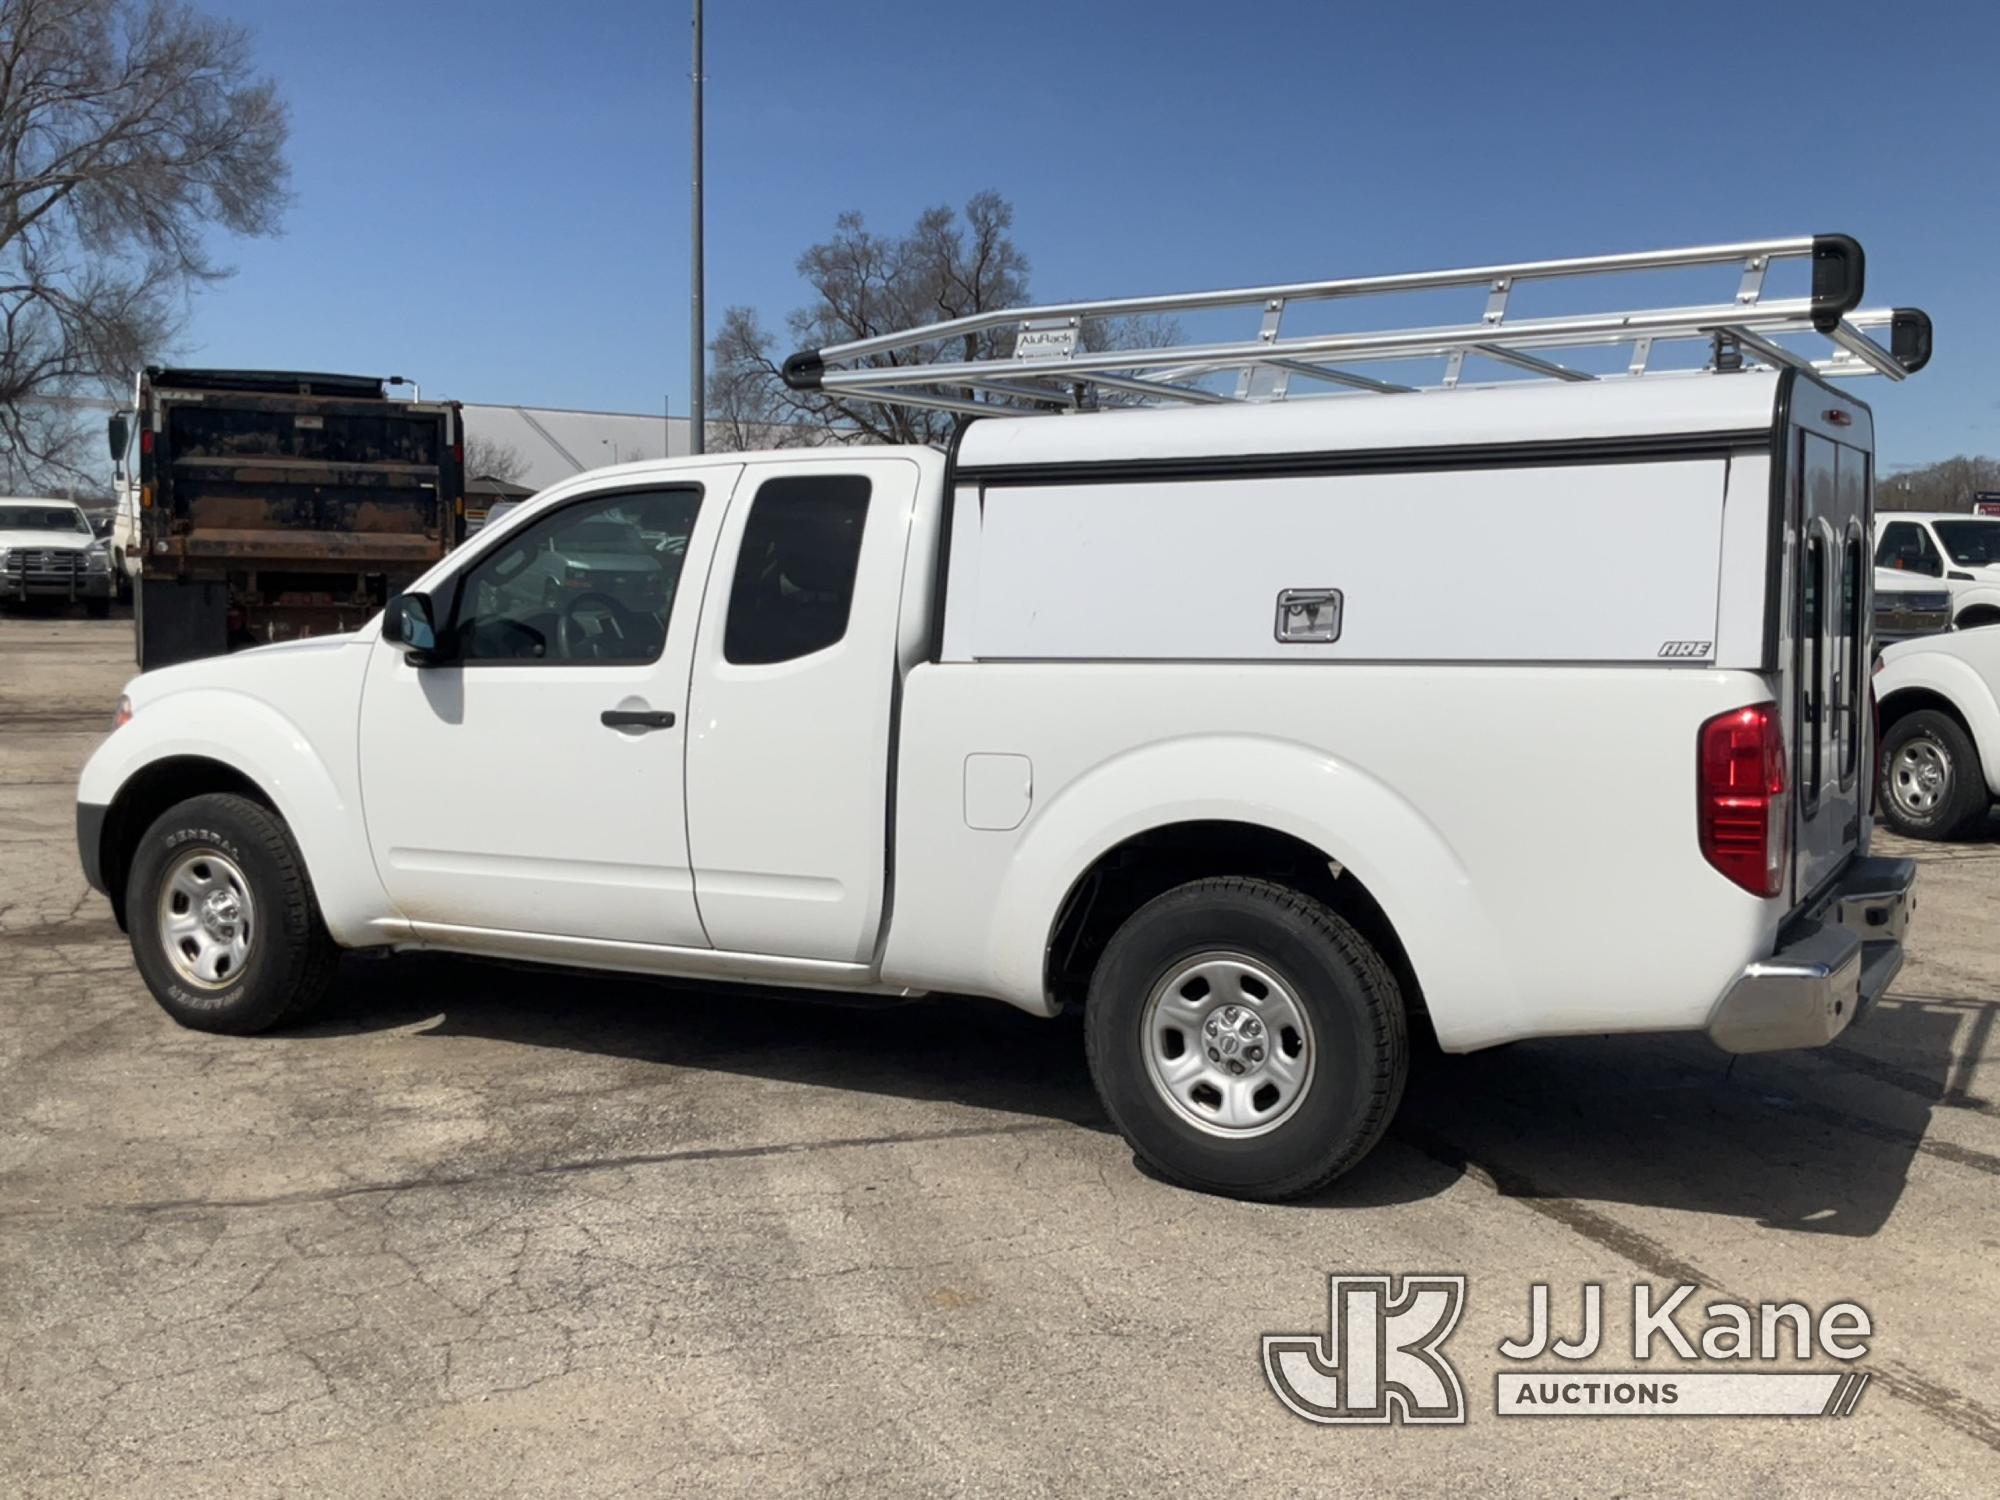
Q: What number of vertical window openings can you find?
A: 2